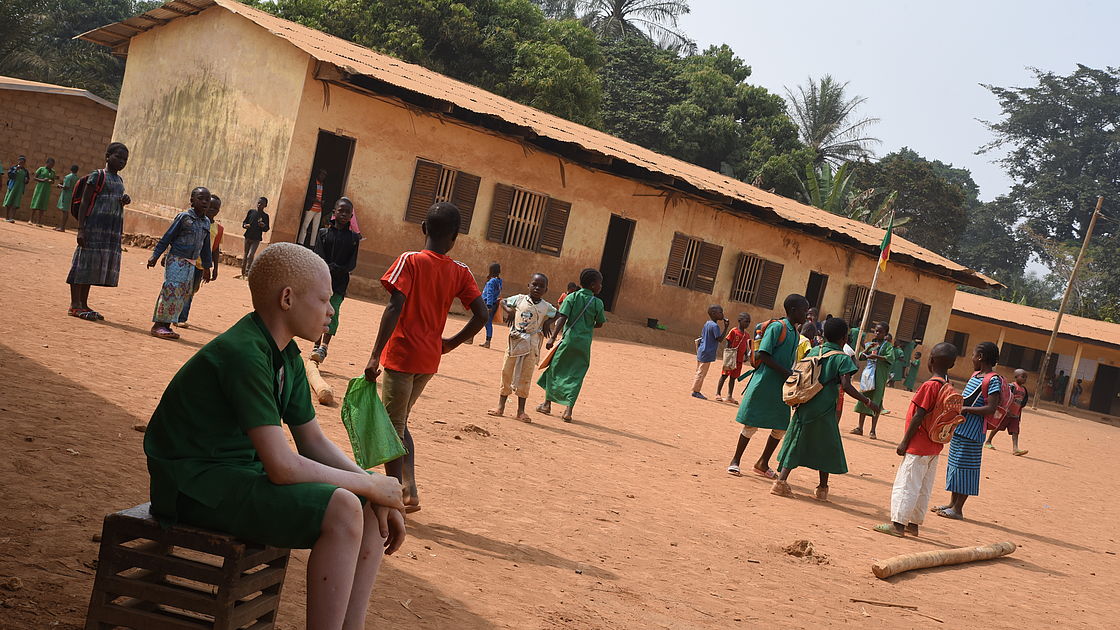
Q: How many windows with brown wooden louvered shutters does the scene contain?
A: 6